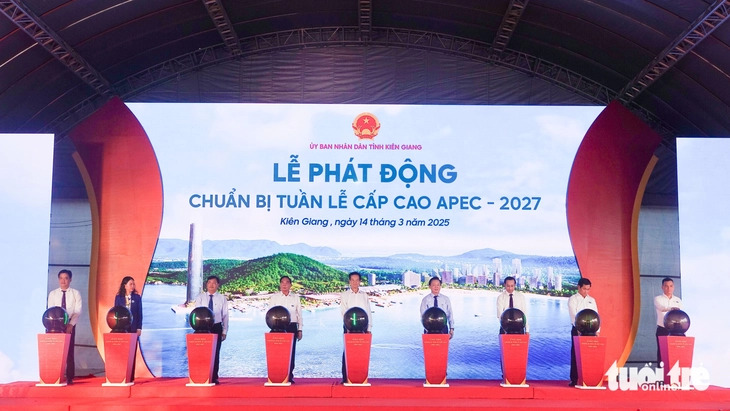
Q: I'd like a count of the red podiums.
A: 9